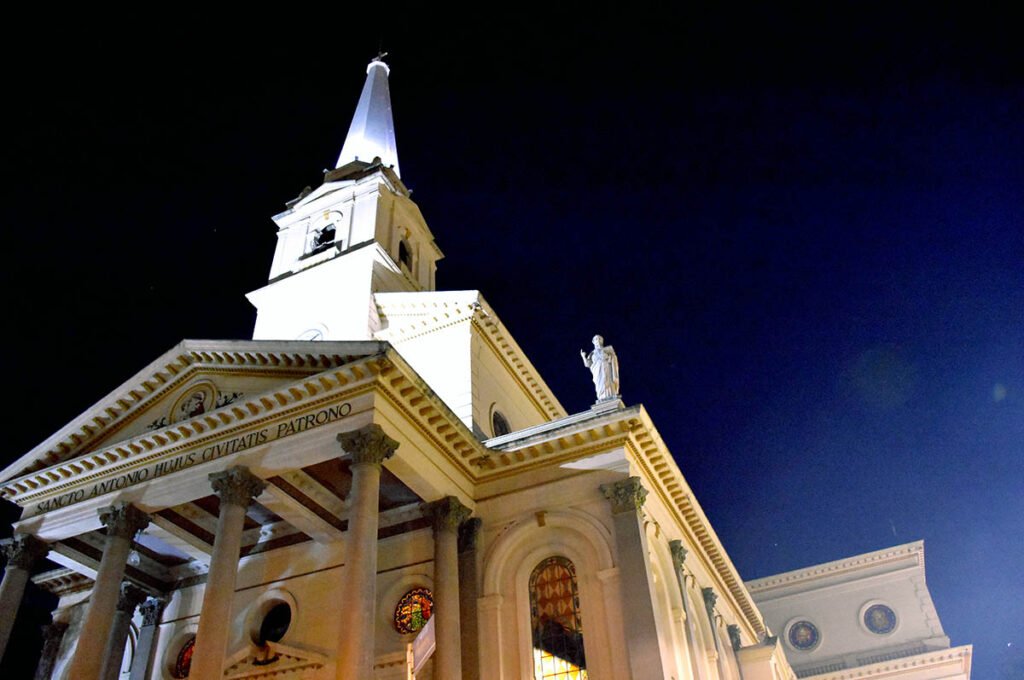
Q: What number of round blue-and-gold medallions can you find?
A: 2